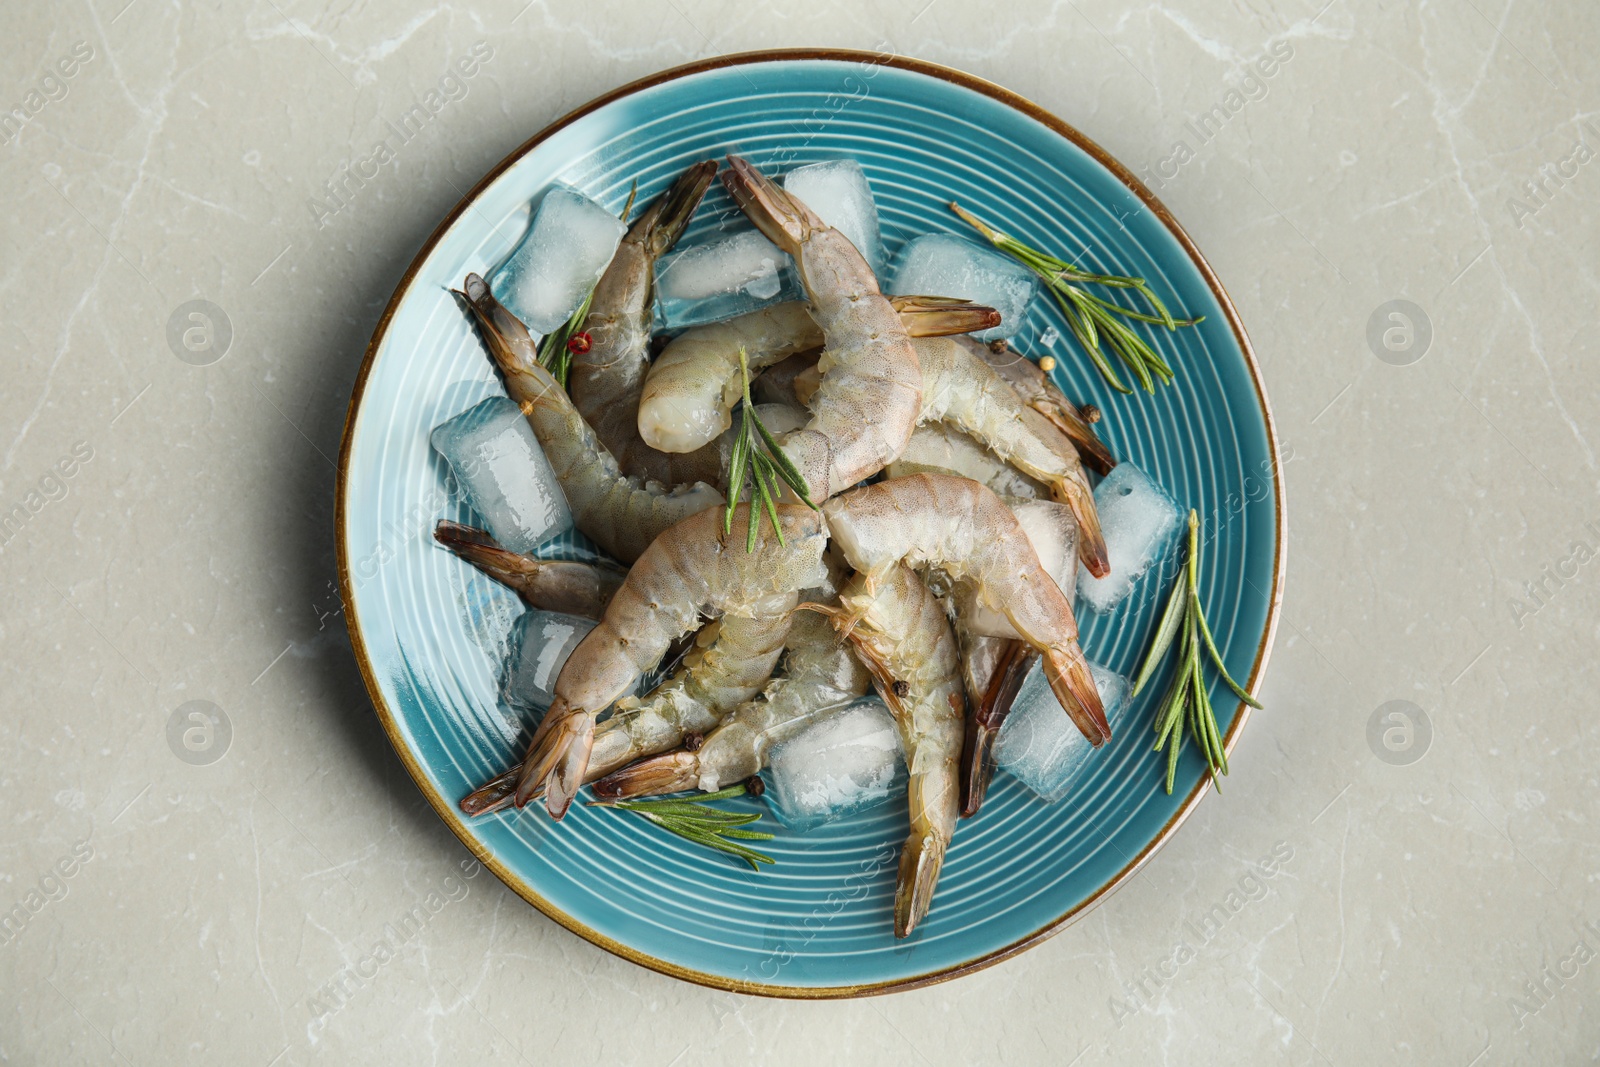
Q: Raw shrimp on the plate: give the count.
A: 13